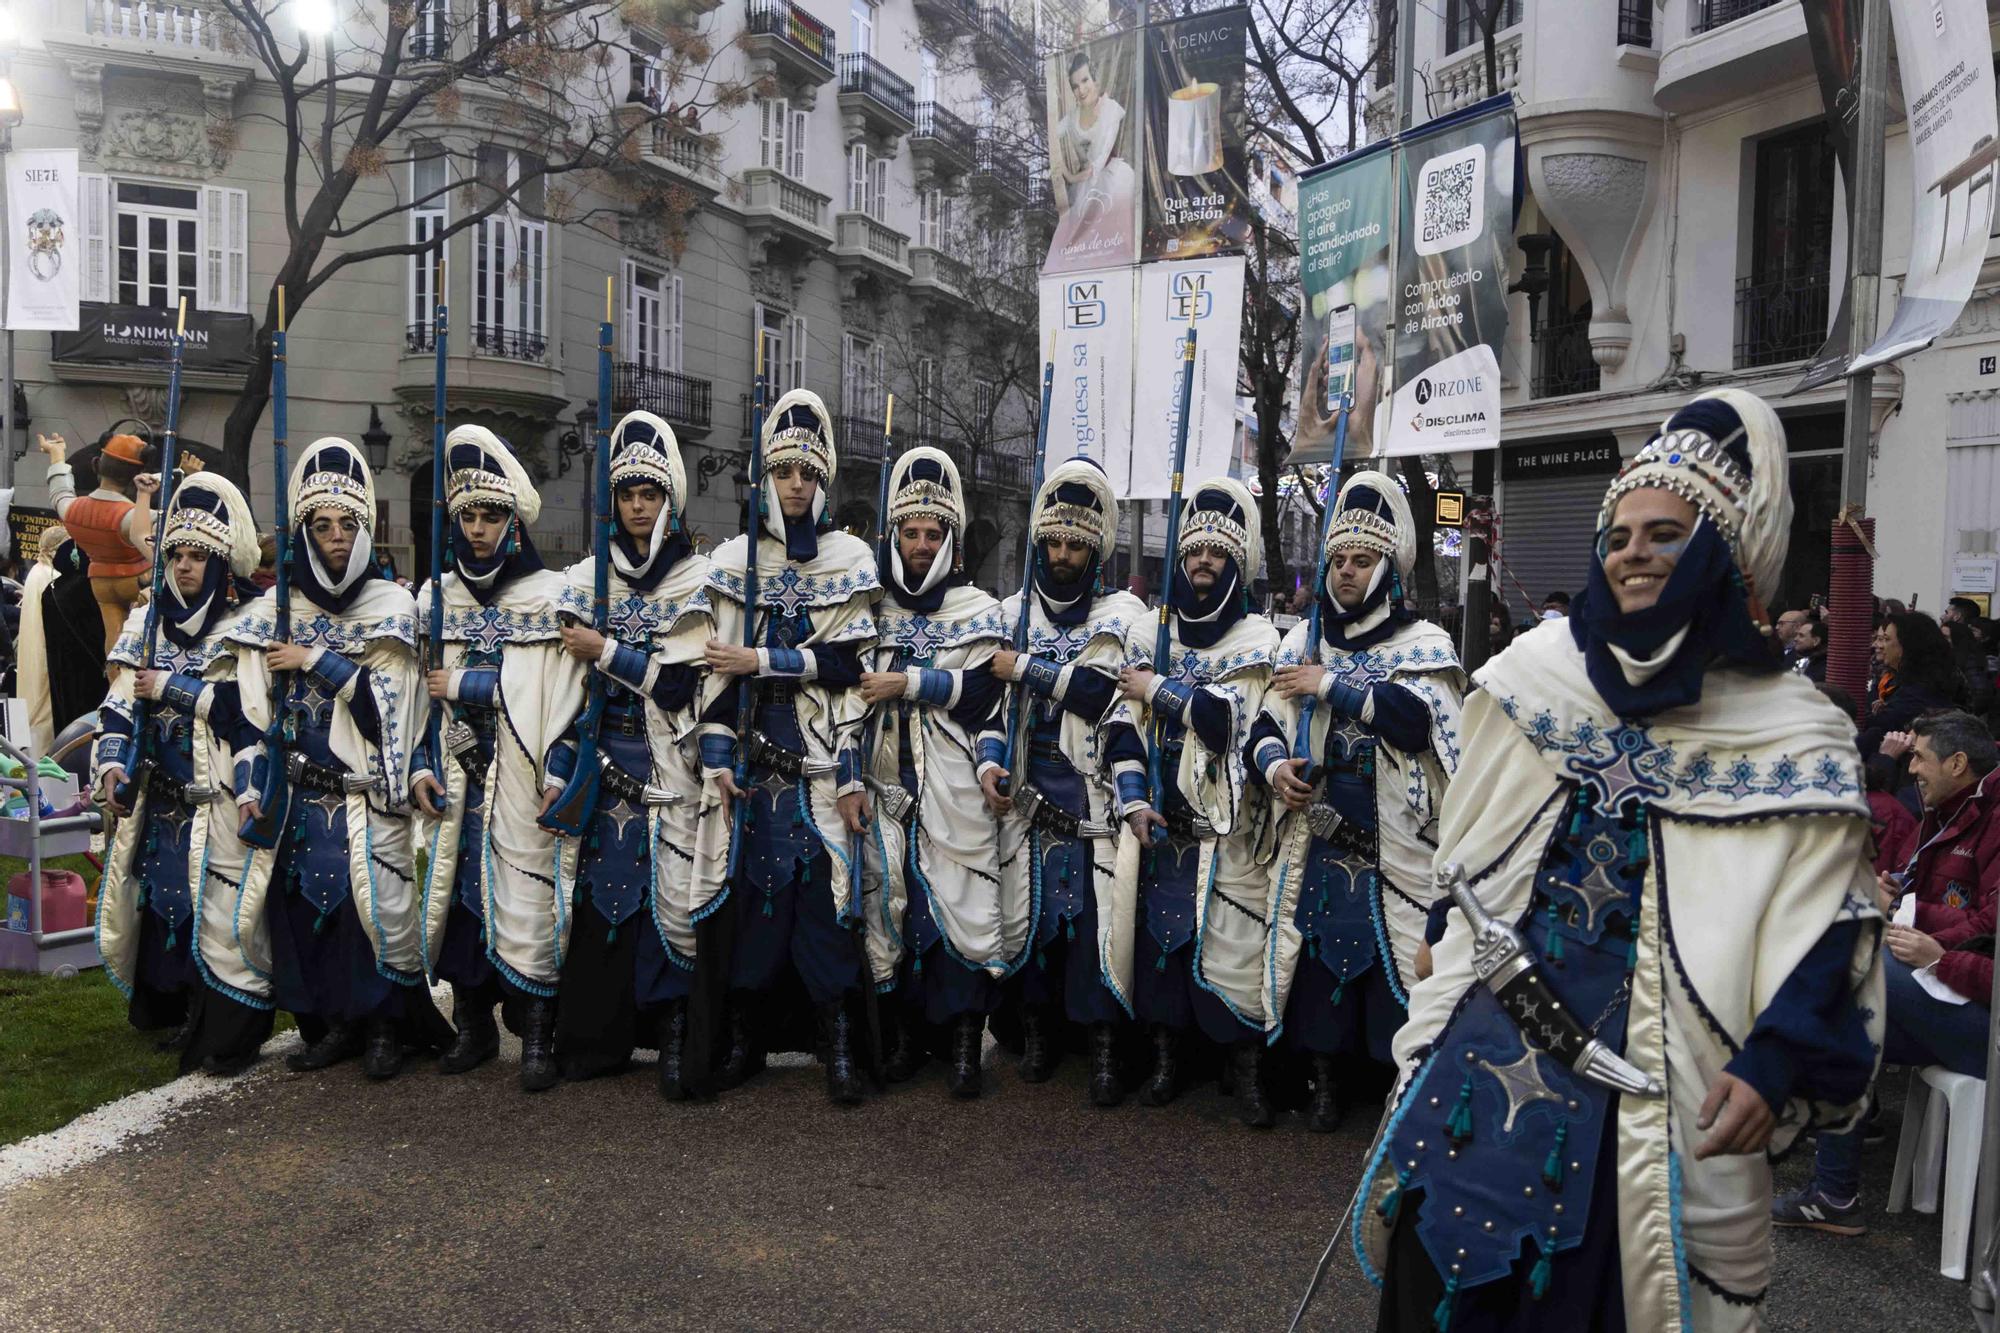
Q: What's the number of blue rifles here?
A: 9